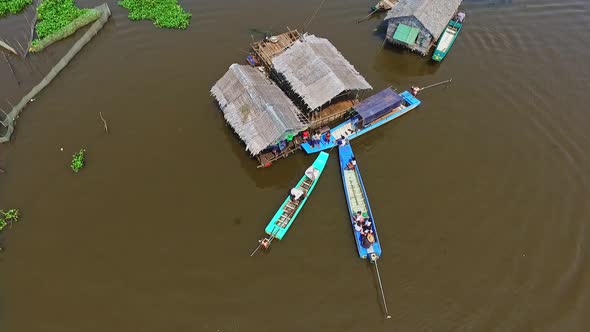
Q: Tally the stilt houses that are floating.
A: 3